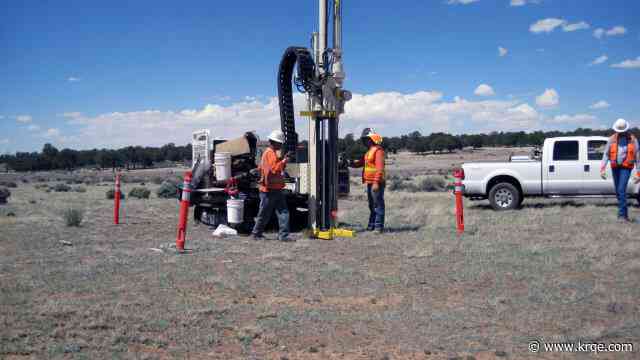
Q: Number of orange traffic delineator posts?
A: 3